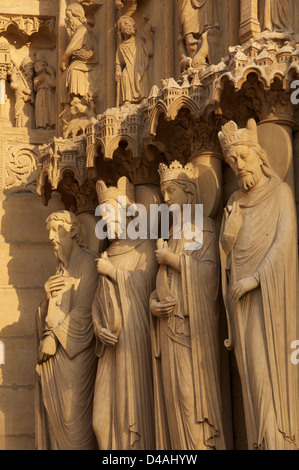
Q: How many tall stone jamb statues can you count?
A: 4